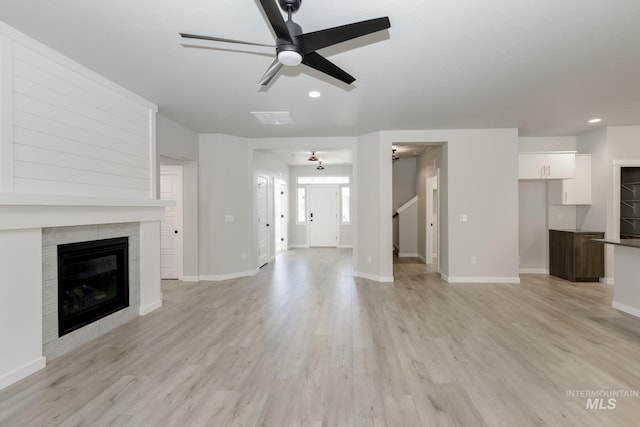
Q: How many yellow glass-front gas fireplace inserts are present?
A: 0